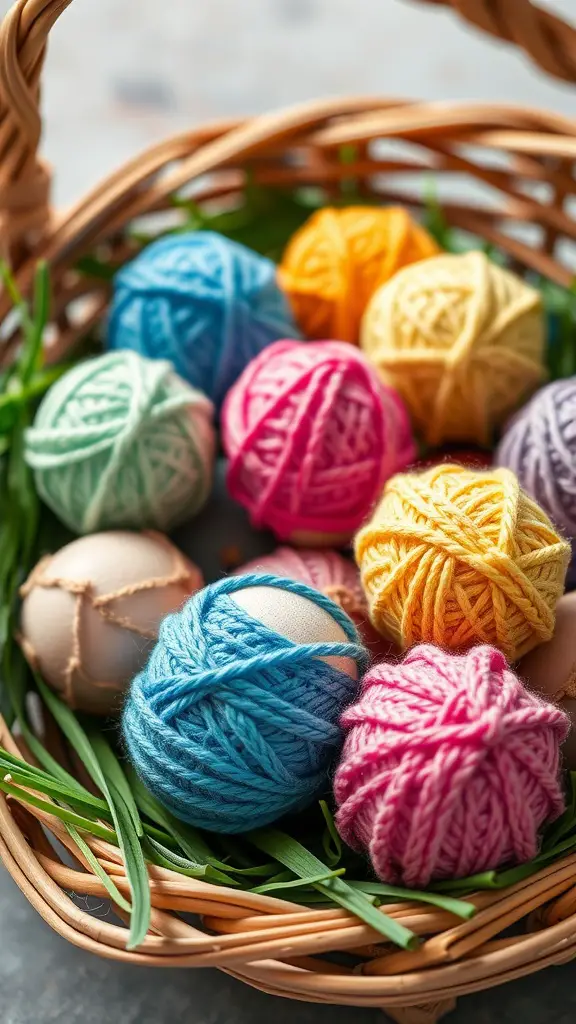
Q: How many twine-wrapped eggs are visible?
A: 2